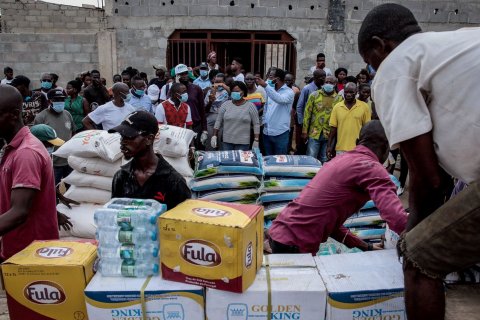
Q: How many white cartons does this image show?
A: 3